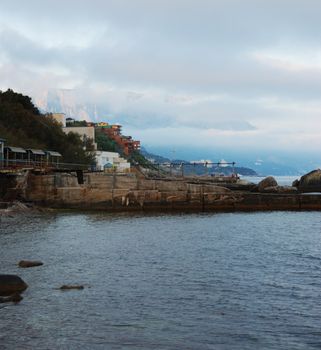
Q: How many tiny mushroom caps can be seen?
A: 0